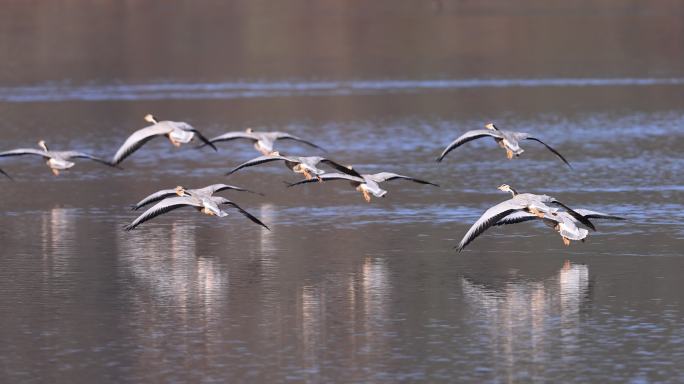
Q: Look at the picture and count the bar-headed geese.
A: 10